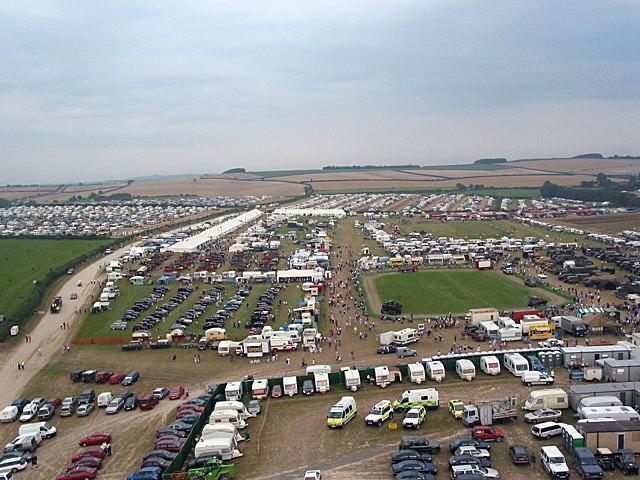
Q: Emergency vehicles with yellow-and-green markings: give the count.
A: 5